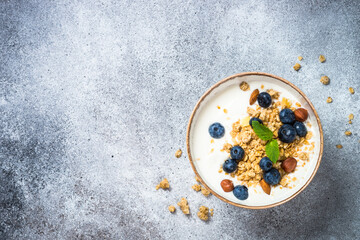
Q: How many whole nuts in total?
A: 5